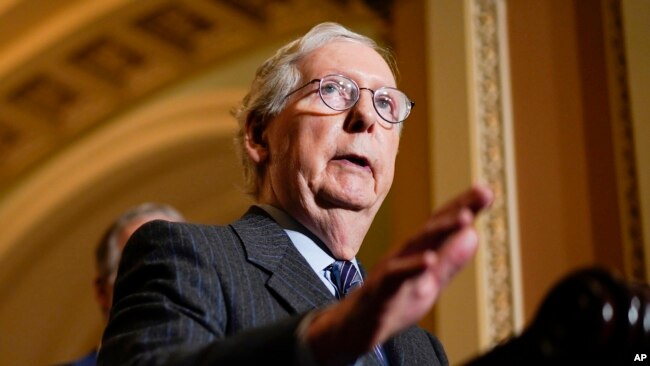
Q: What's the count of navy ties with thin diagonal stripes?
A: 1